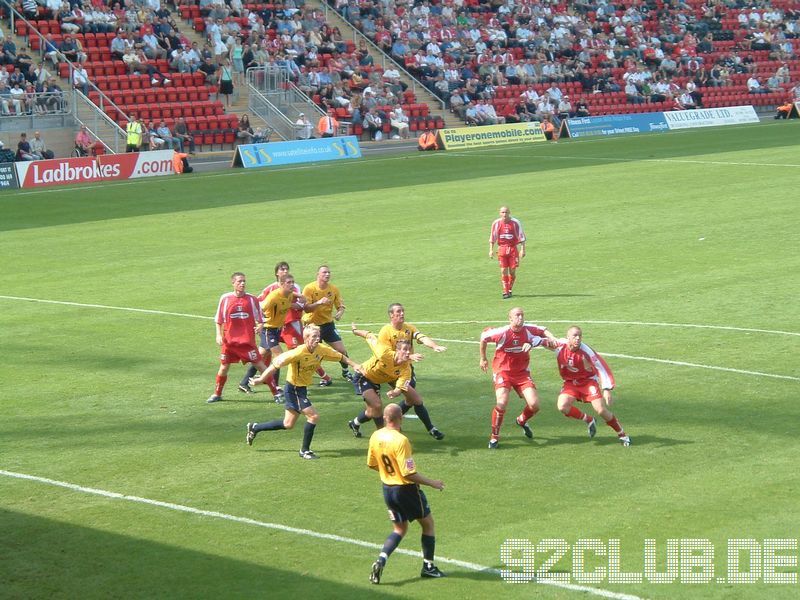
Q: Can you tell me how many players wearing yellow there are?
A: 6